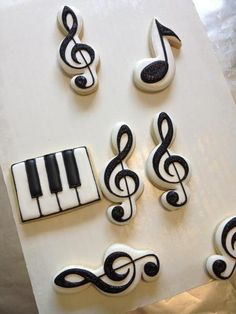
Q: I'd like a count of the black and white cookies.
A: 7